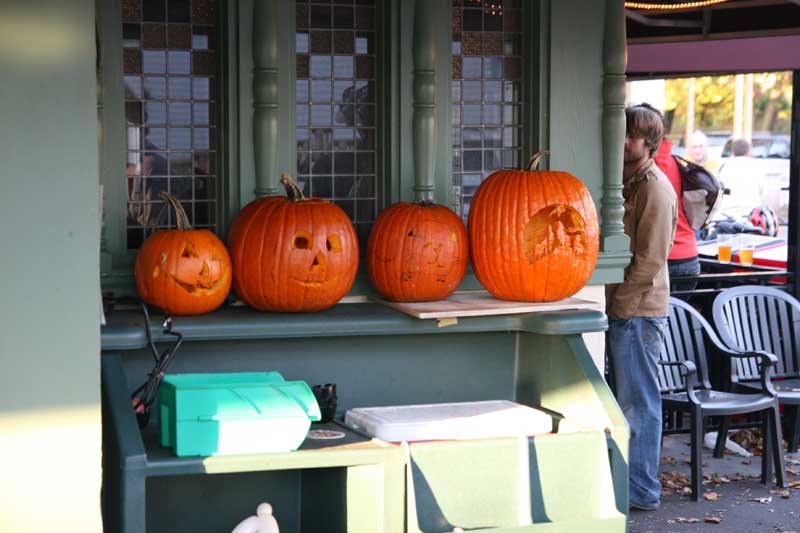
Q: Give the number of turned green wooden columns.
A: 3